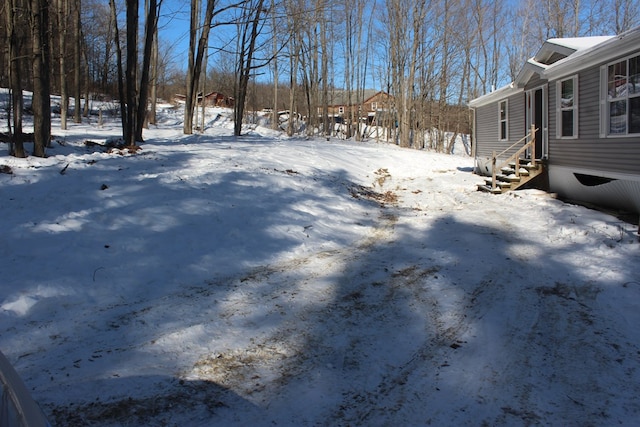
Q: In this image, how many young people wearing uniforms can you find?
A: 0